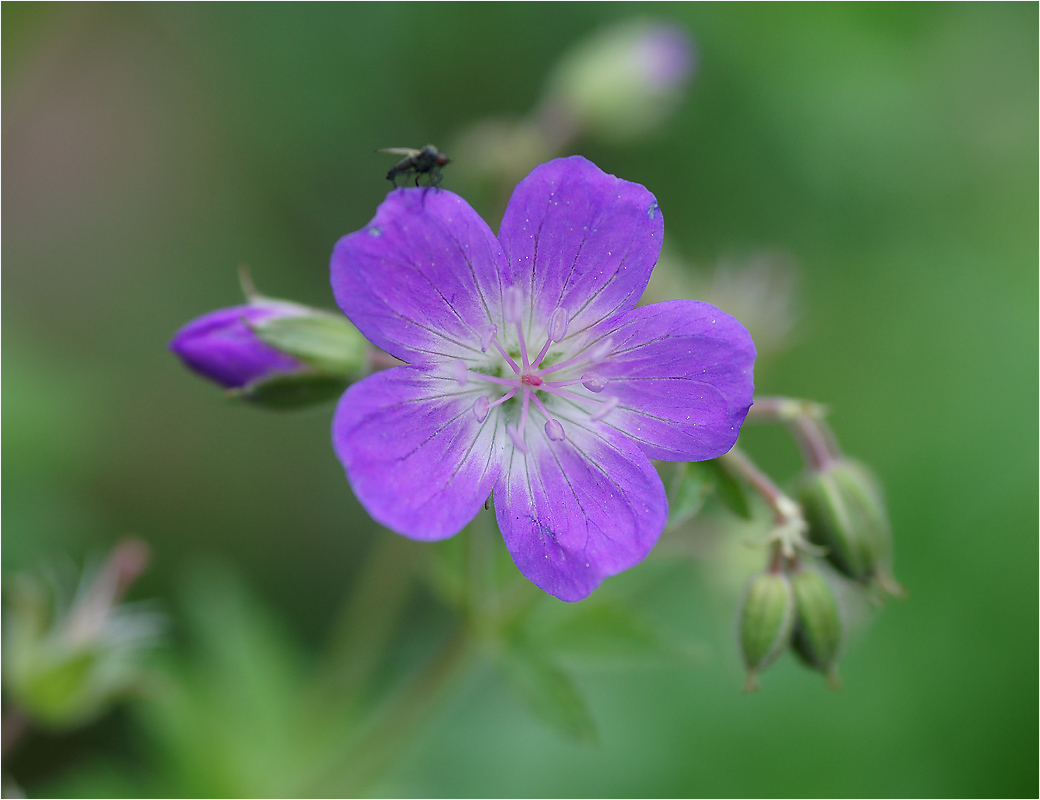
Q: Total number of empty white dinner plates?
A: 0